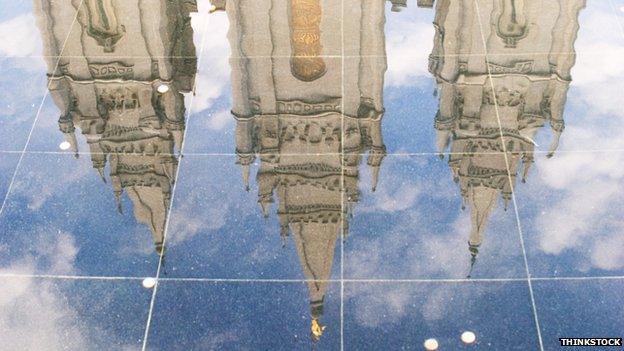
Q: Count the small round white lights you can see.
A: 5